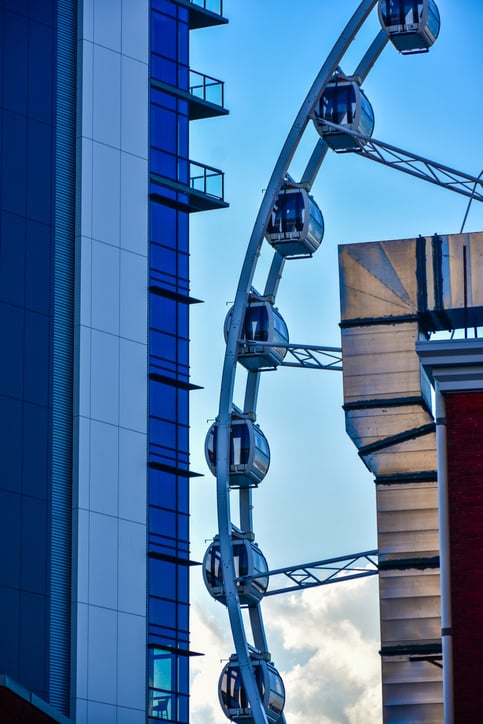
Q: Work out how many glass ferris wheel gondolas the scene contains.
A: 7